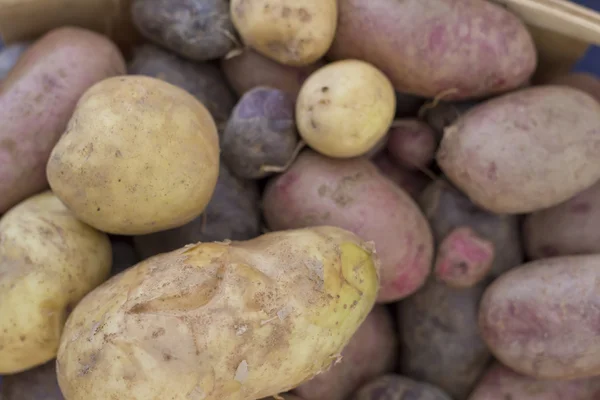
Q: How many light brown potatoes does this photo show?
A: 5